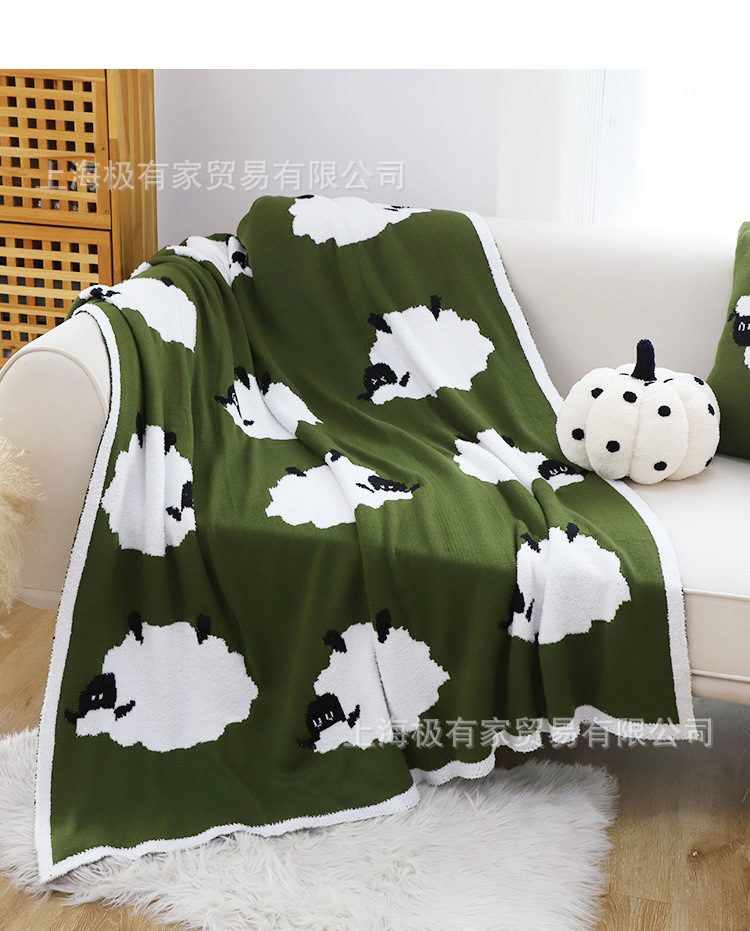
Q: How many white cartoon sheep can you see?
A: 12